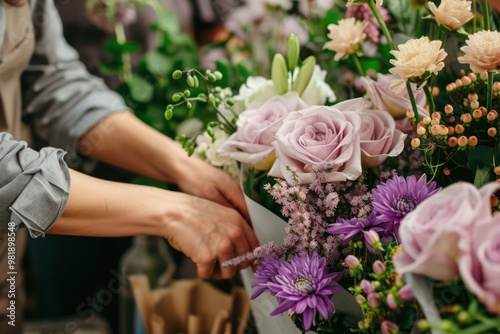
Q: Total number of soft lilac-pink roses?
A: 6